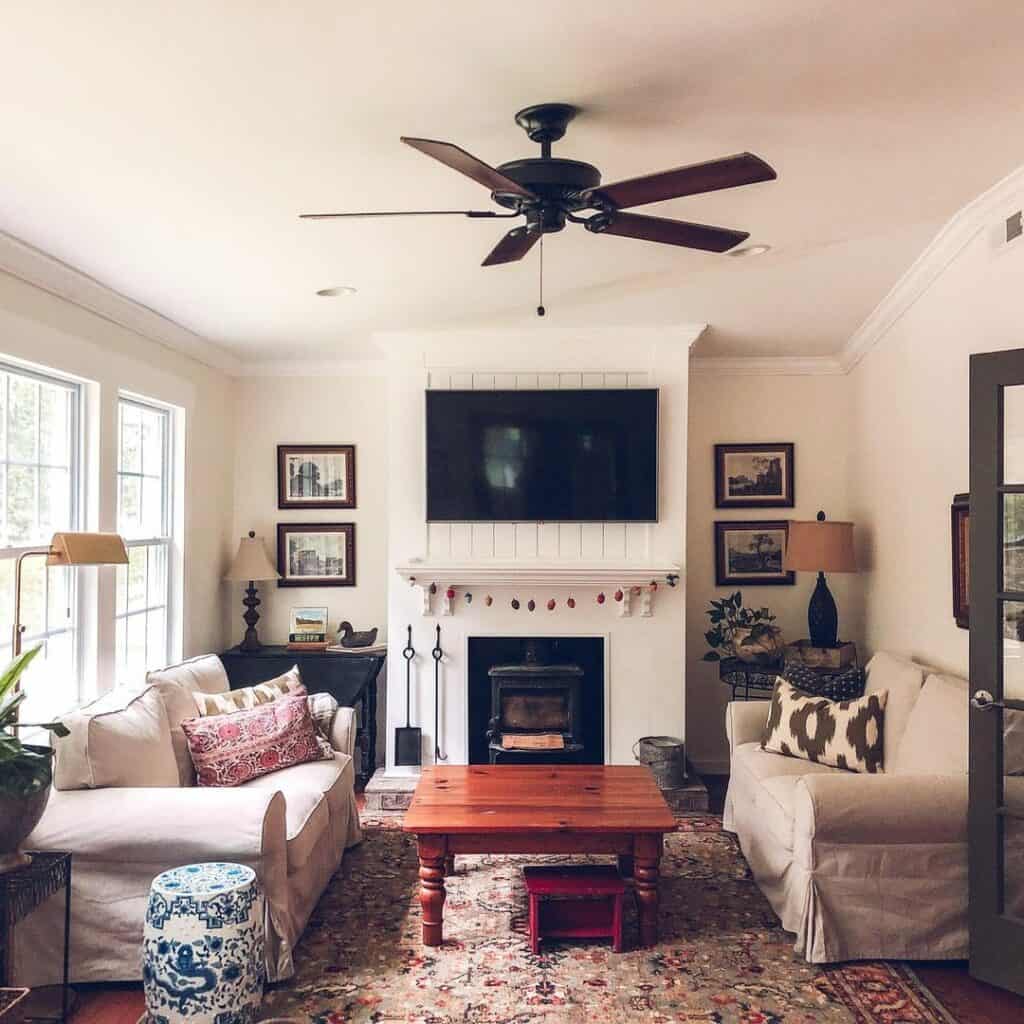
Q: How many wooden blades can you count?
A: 5